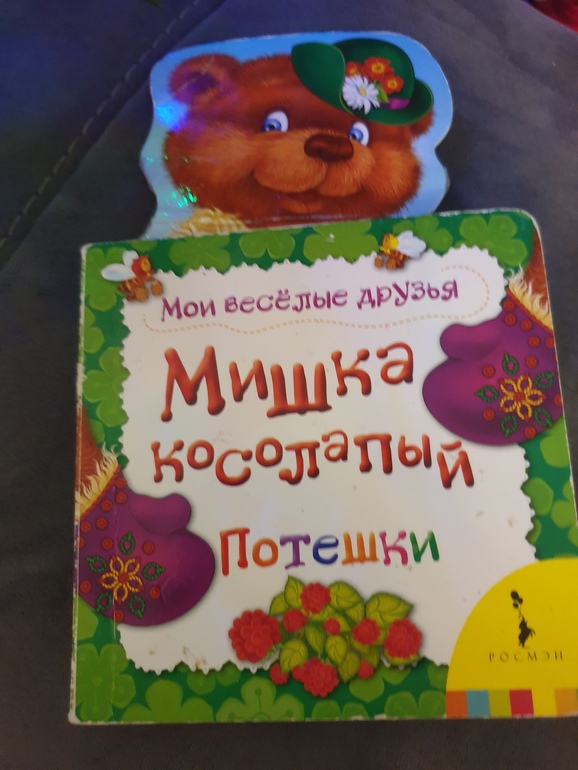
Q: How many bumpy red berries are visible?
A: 9